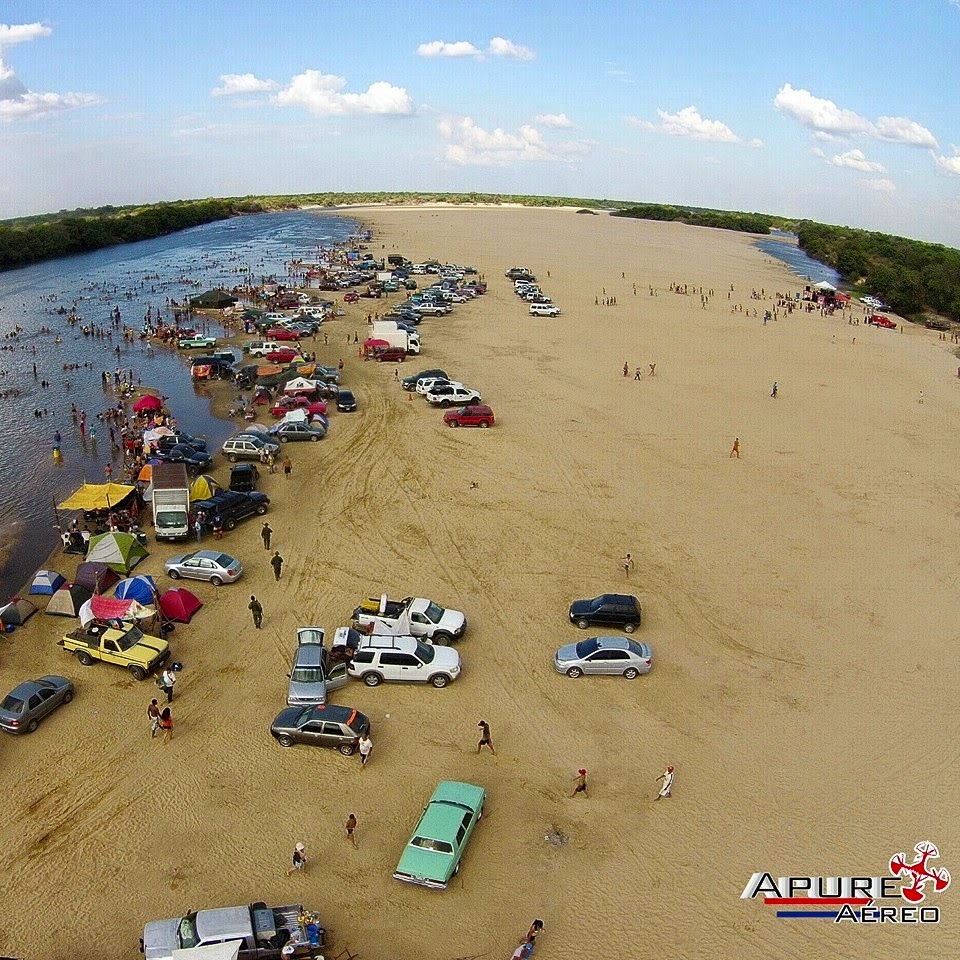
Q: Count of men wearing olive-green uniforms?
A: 3